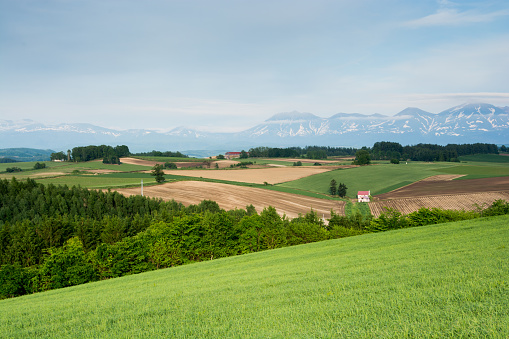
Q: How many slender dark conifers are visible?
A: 2